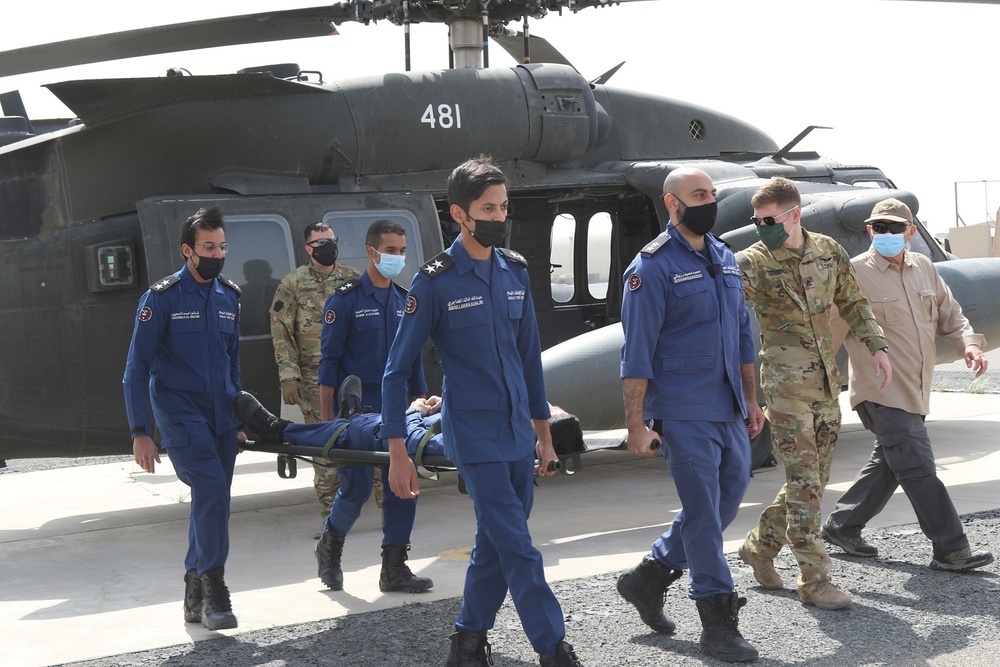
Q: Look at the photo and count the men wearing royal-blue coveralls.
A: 5